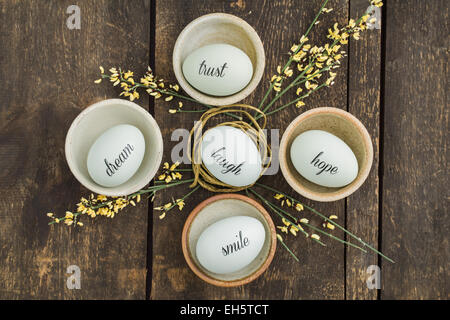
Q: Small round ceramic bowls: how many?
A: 4